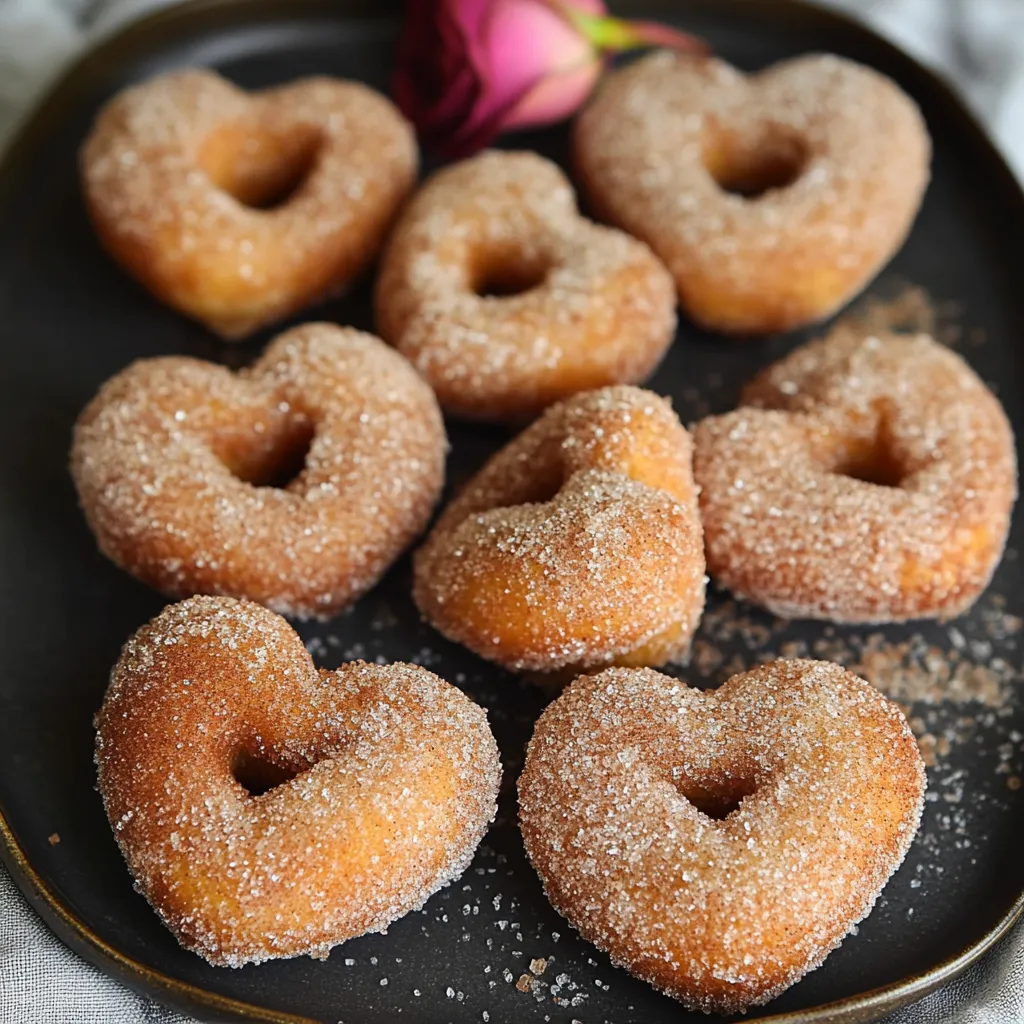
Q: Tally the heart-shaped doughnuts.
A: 8